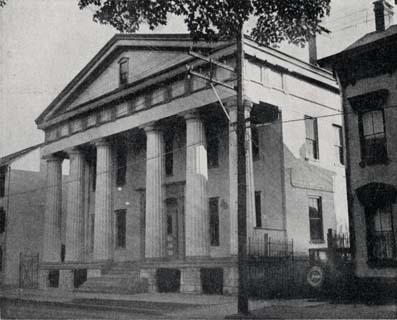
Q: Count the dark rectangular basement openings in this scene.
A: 4